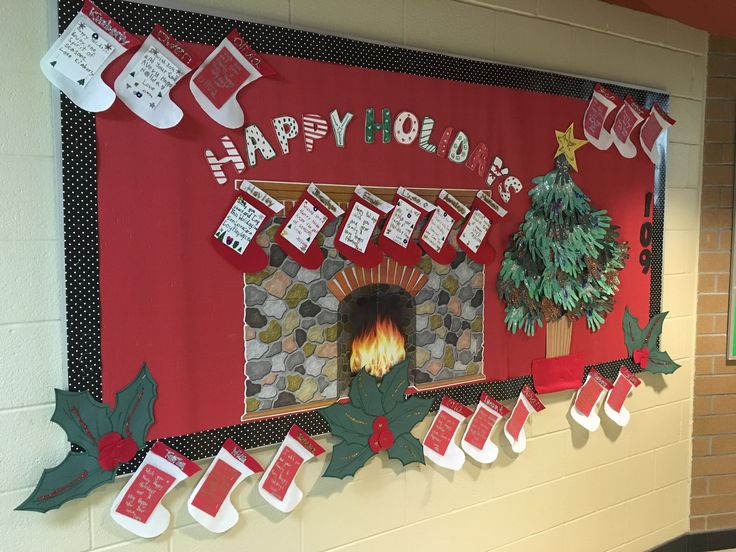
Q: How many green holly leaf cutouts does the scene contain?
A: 12